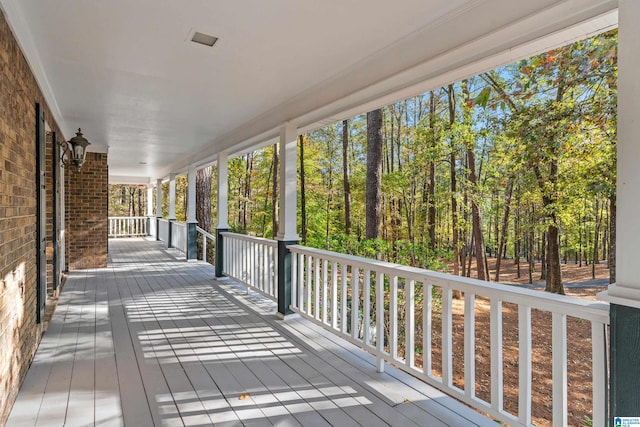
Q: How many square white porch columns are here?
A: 7